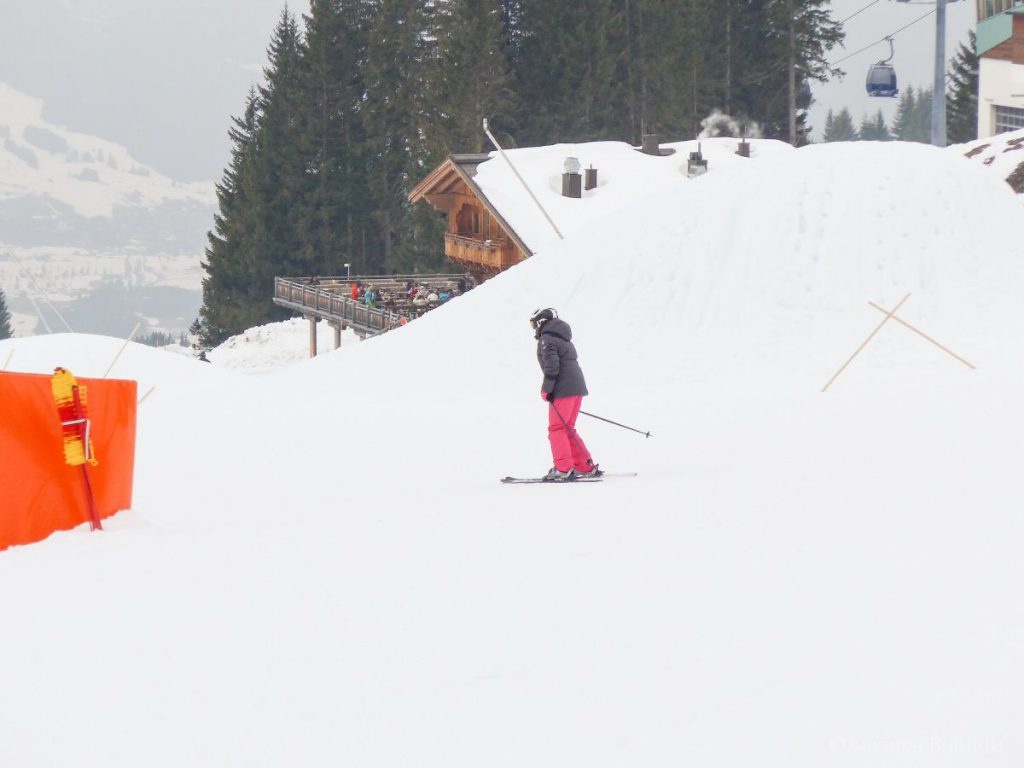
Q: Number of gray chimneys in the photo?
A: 5